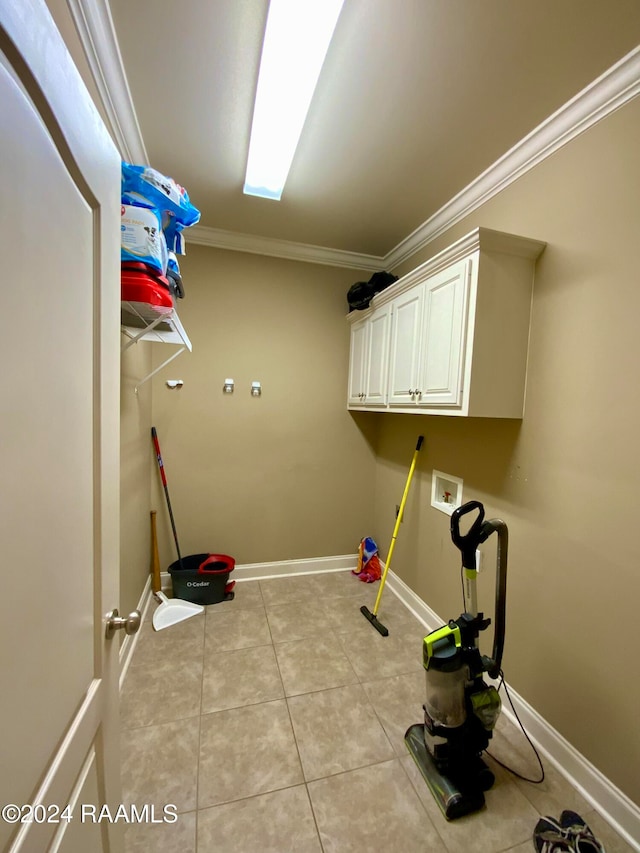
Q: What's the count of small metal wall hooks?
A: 3